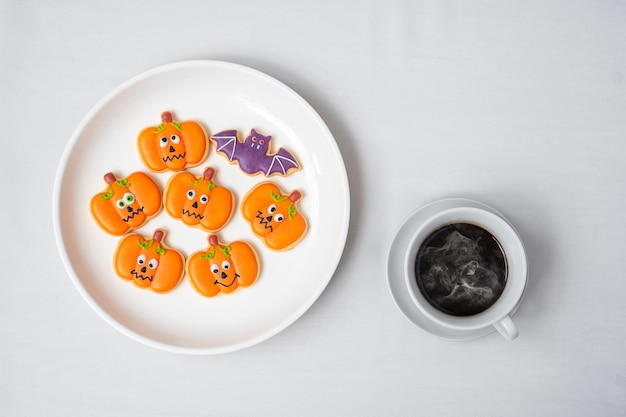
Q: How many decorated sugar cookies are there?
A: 7